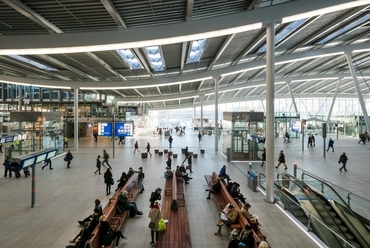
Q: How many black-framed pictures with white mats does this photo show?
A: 0